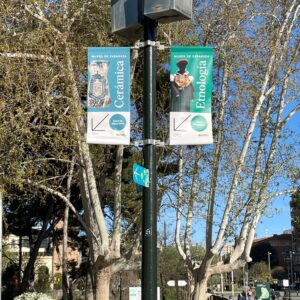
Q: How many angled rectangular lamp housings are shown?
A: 2